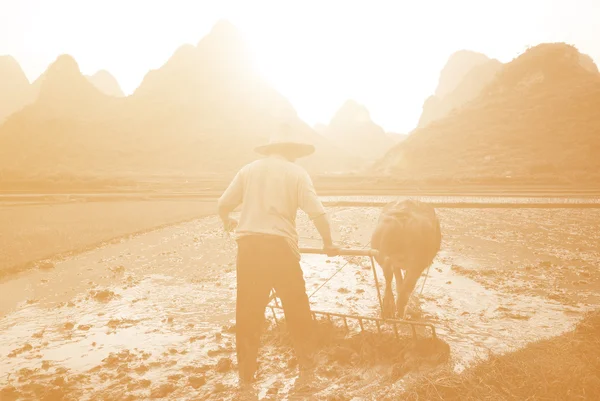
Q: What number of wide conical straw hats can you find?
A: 1